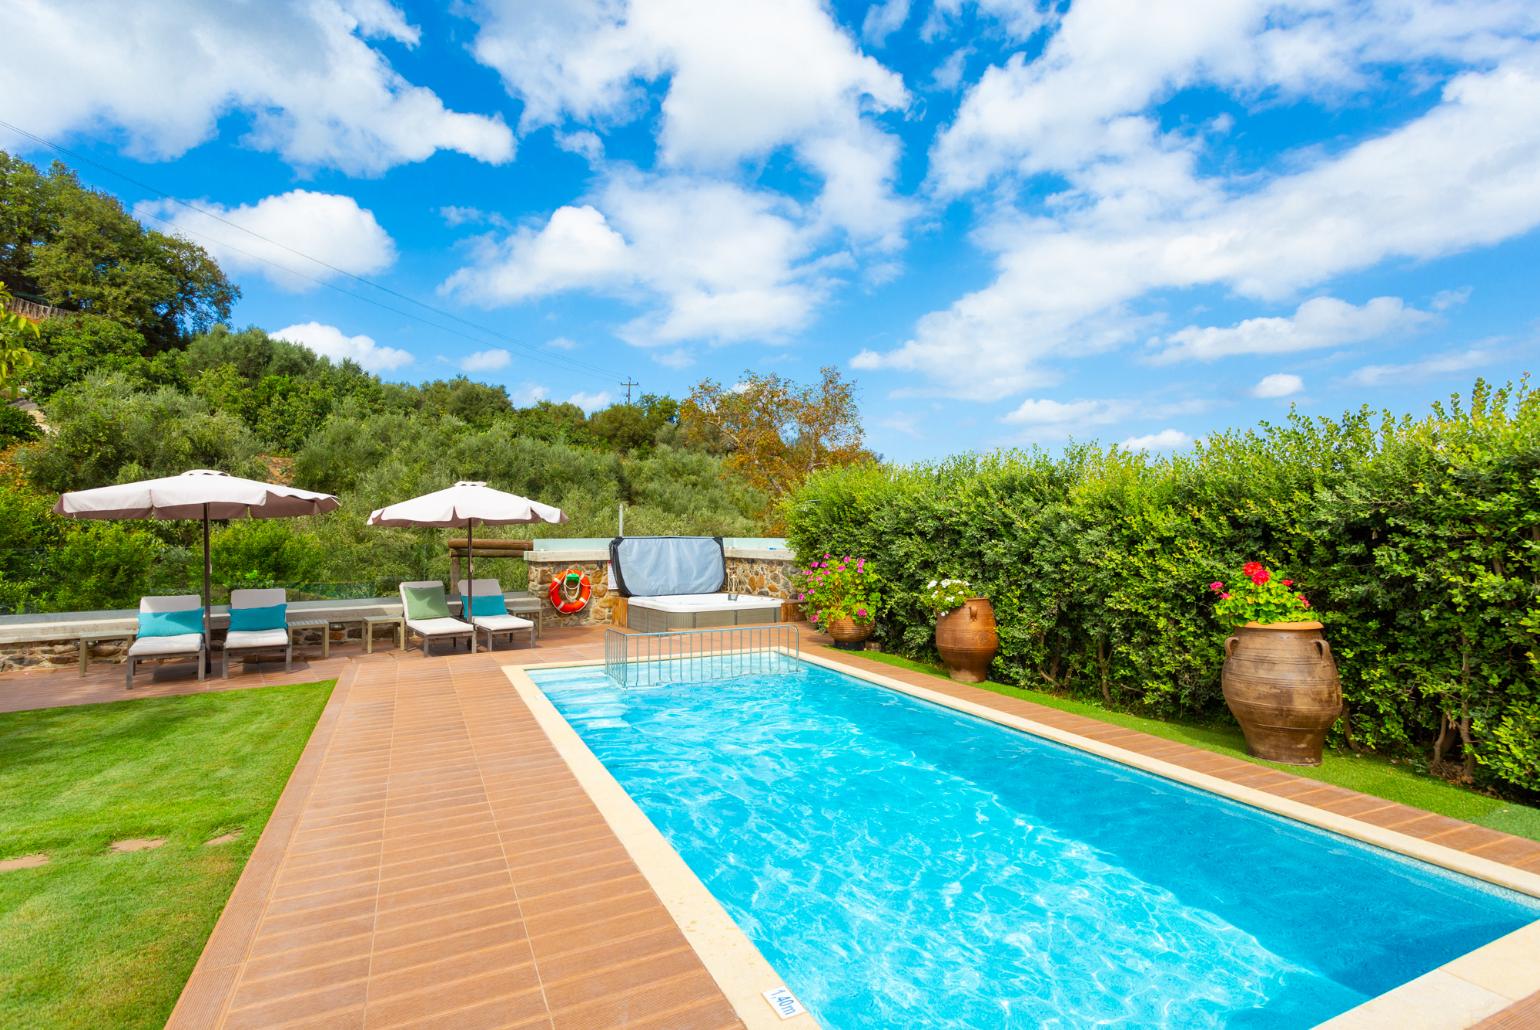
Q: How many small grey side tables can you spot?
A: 4